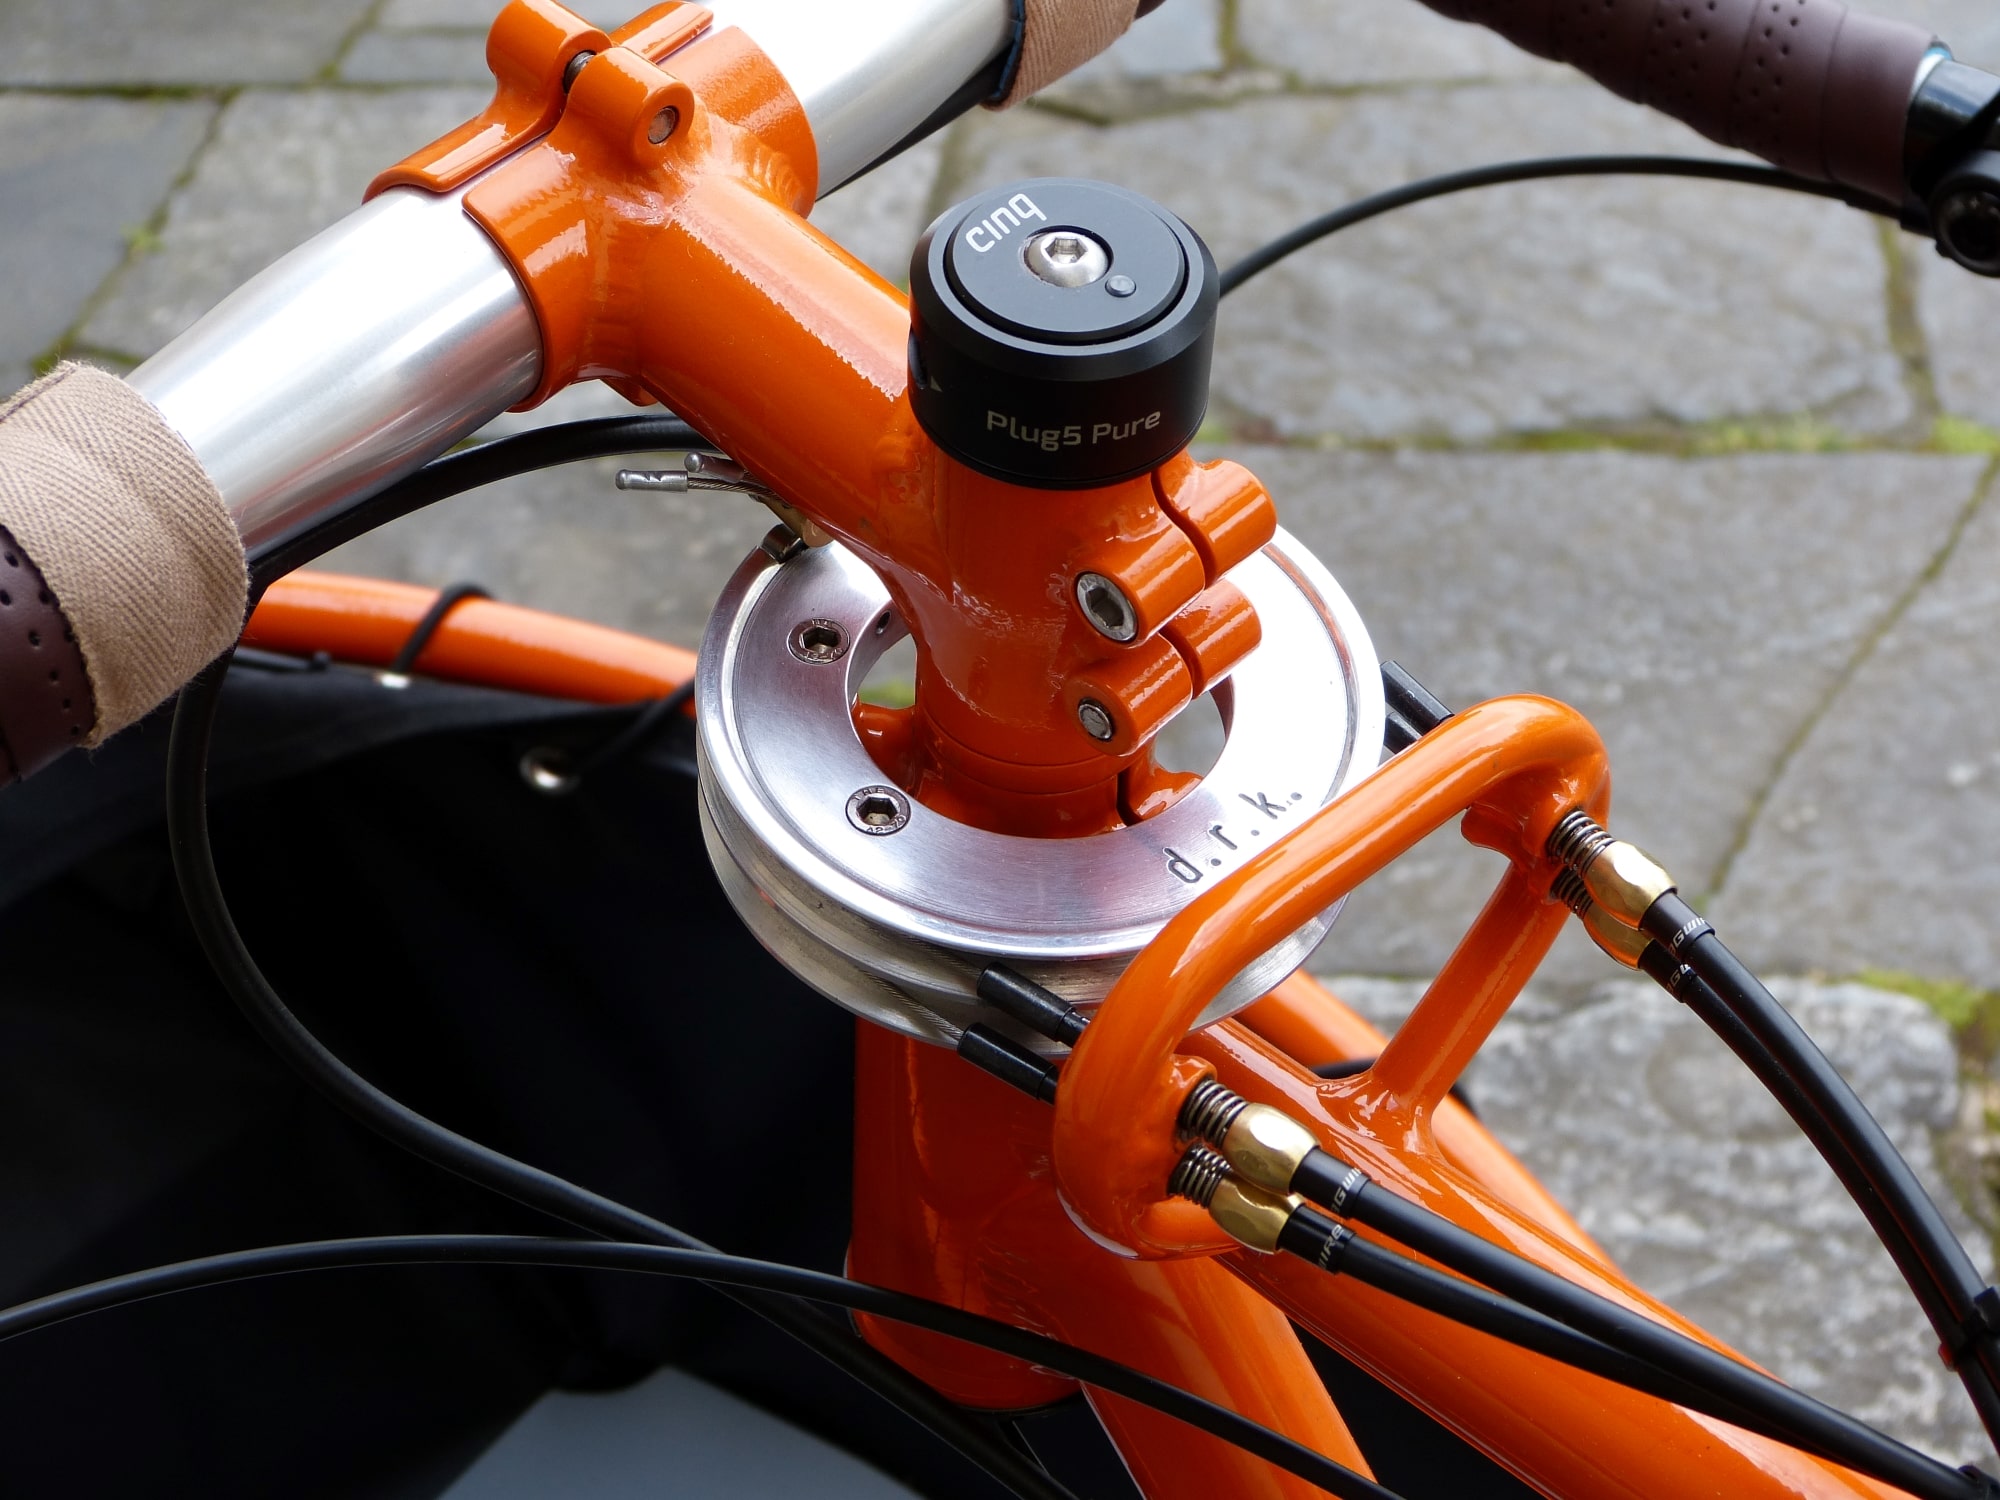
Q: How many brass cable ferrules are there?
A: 4